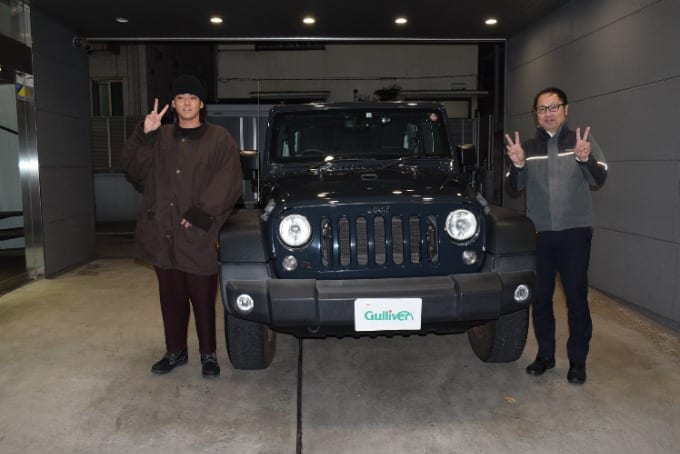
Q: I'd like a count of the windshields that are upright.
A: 1